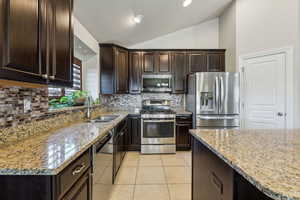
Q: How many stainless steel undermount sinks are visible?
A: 1